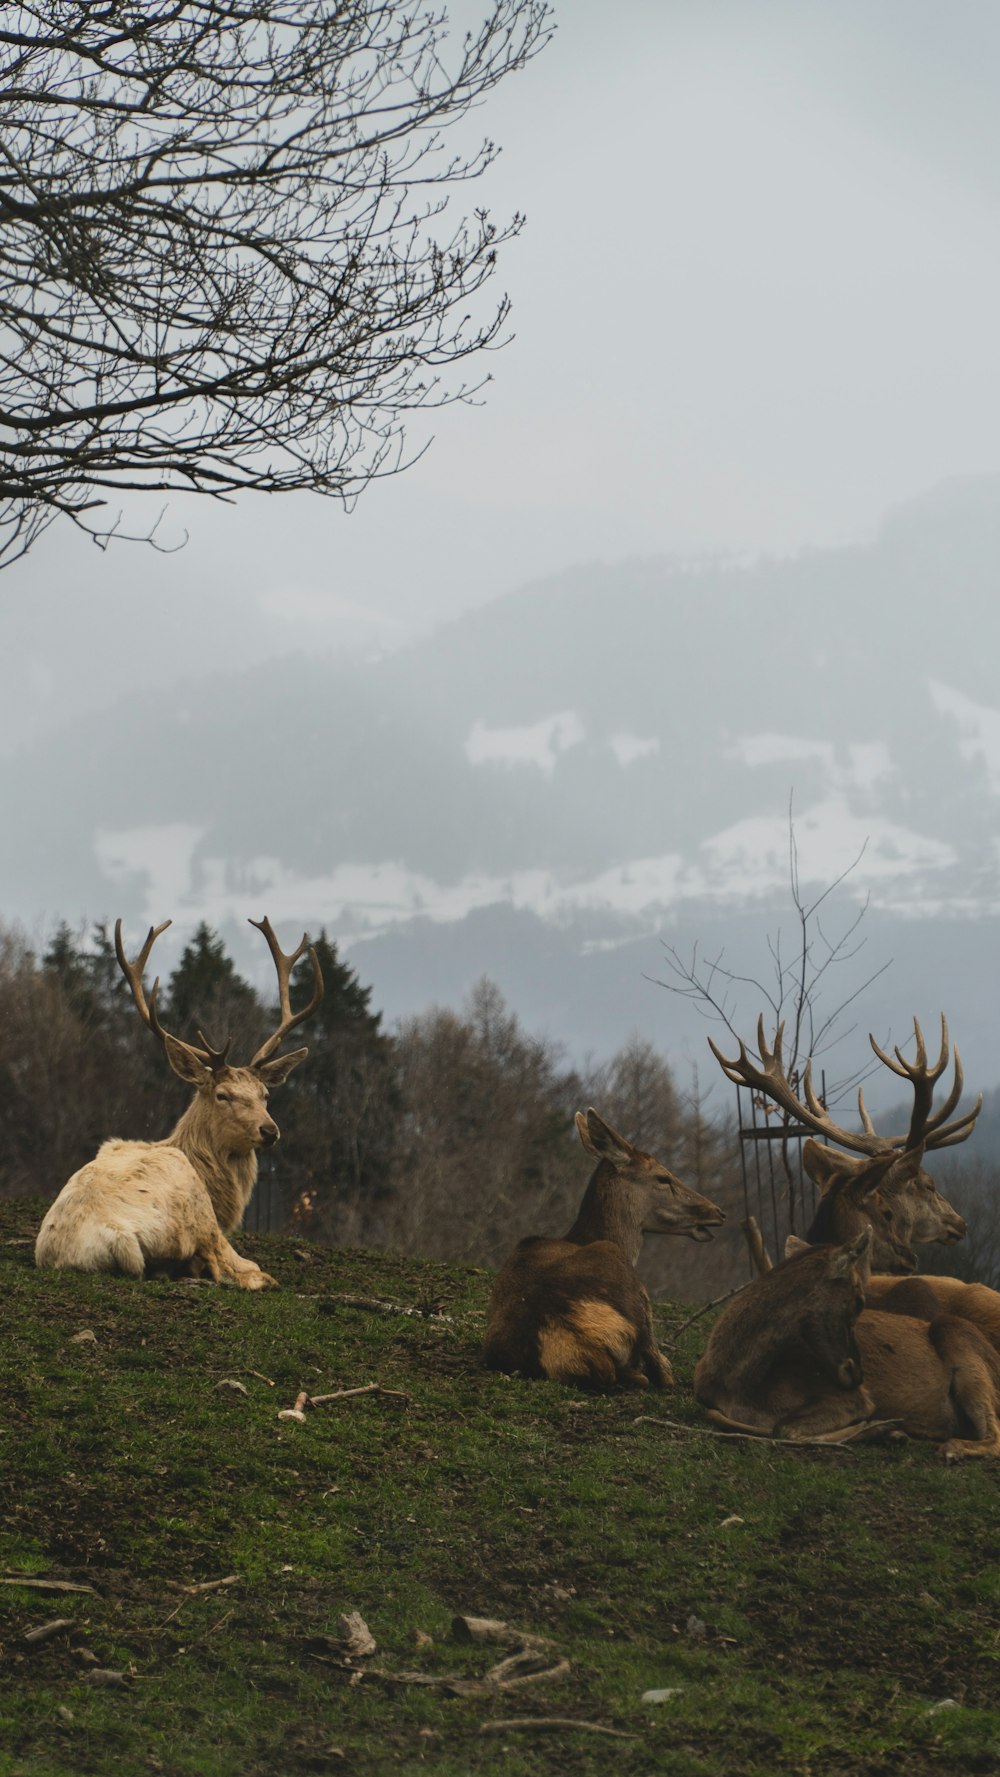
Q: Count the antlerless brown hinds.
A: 3